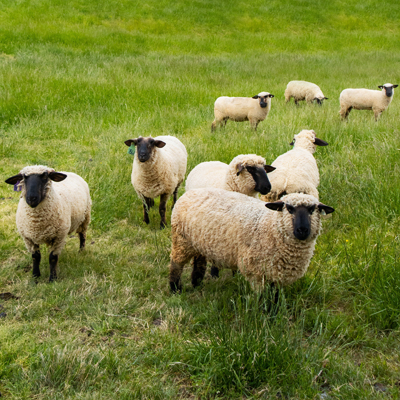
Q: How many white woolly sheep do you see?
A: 8